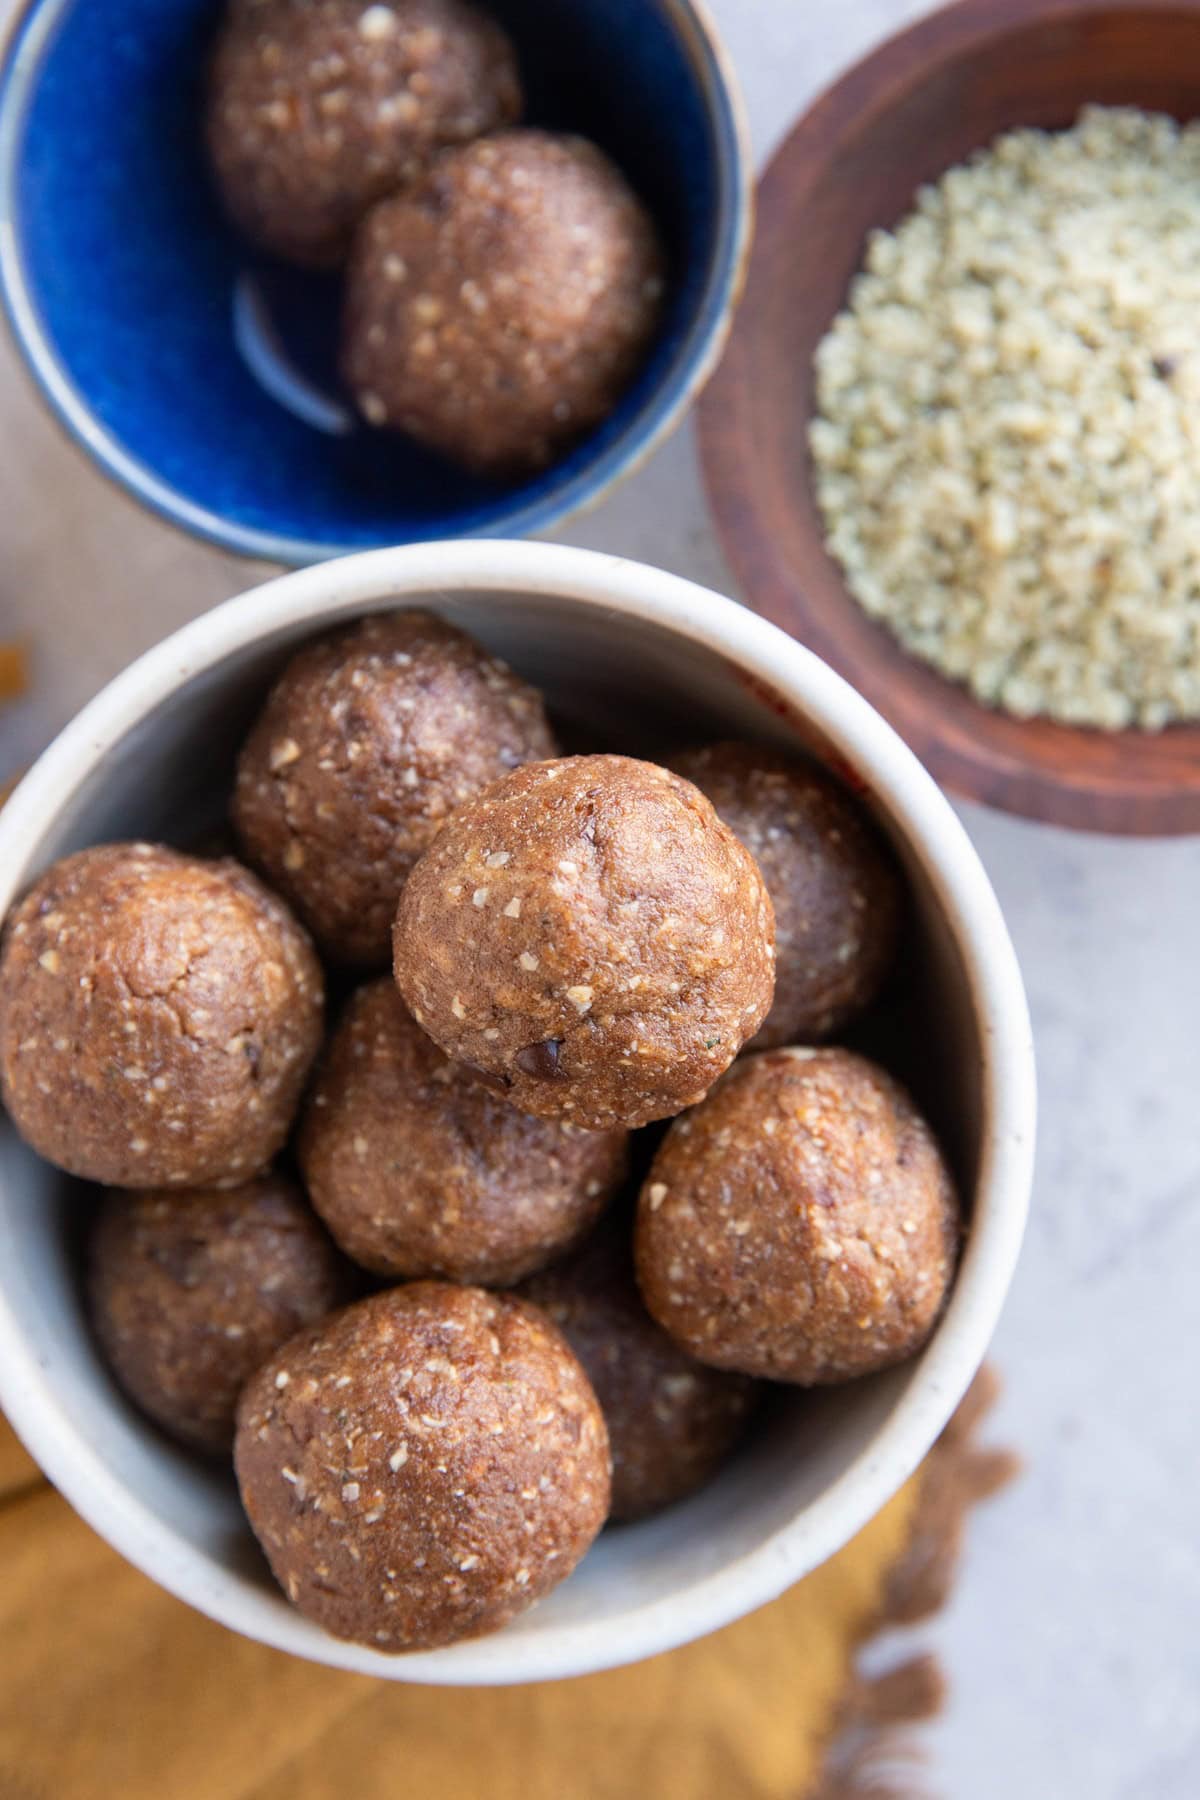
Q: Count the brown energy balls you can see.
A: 11